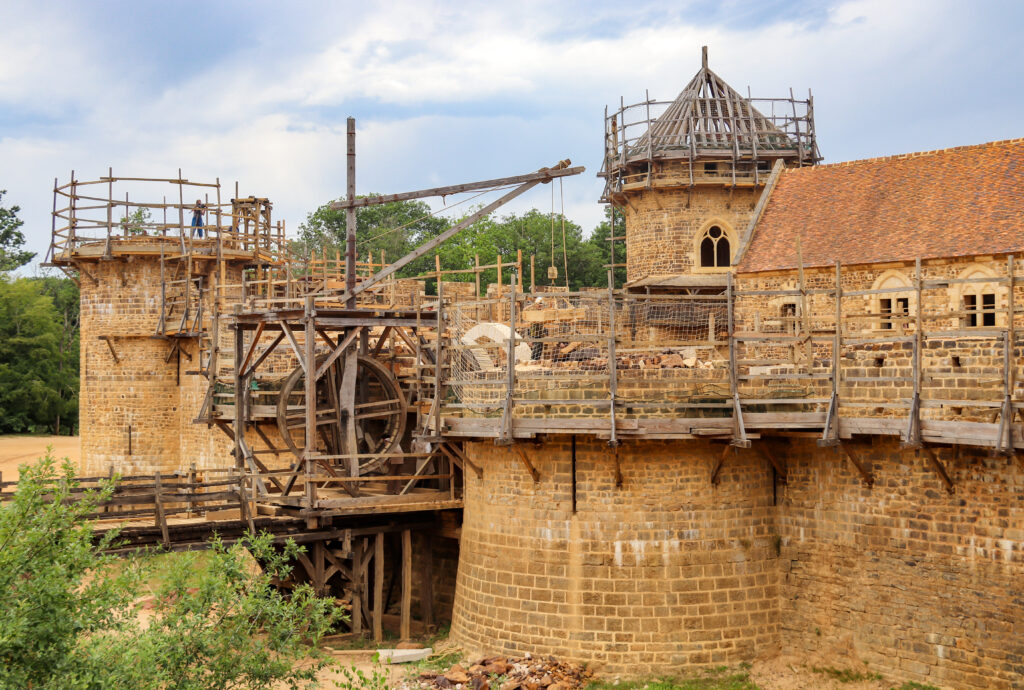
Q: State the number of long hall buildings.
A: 1